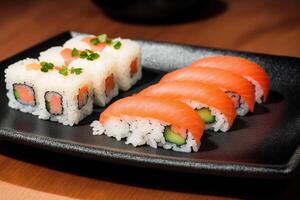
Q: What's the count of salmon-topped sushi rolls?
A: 4